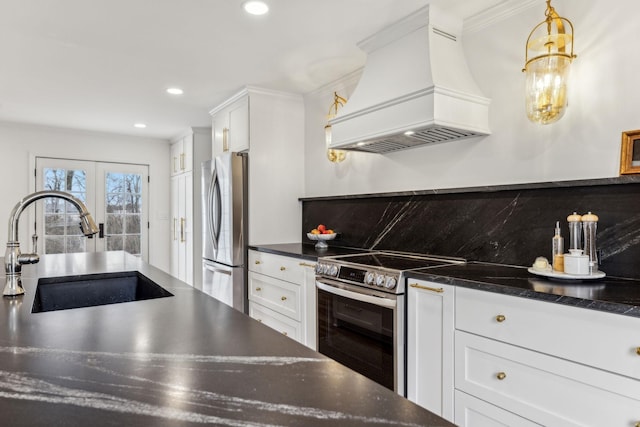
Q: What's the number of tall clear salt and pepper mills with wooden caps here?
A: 2